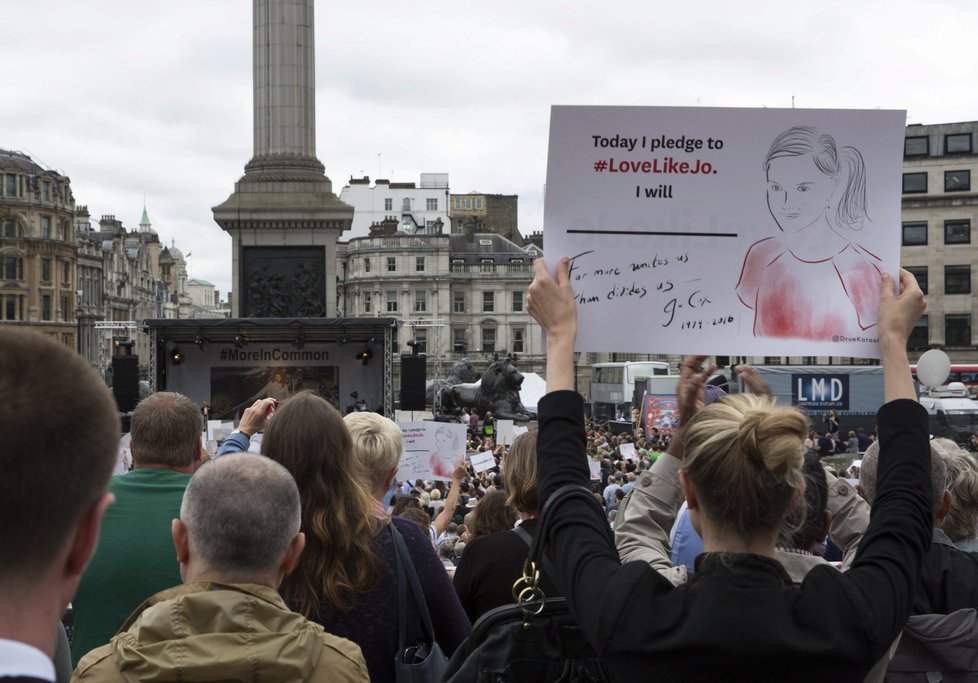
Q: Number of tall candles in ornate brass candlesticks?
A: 0